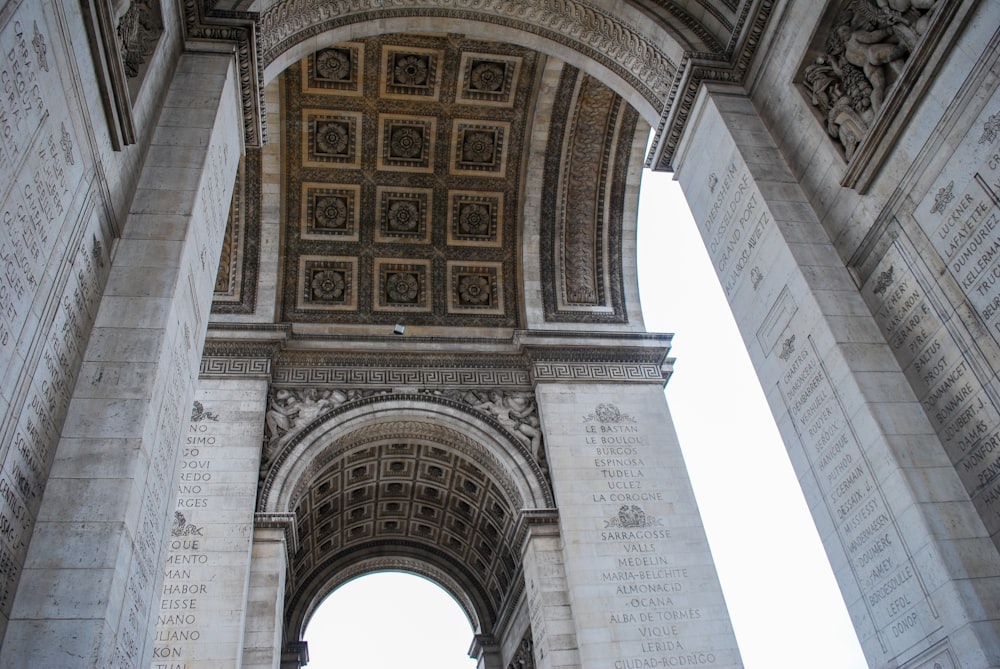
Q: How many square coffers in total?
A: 12